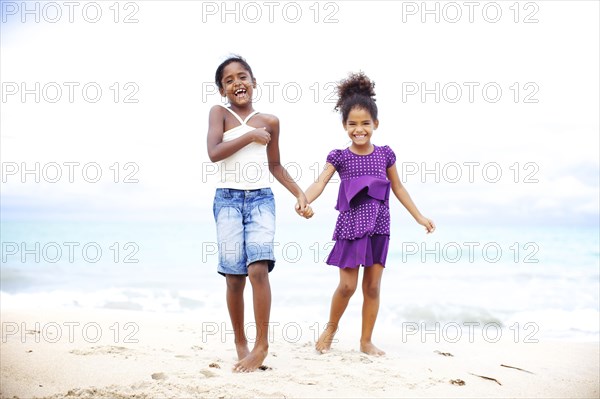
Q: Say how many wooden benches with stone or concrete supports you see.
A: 0